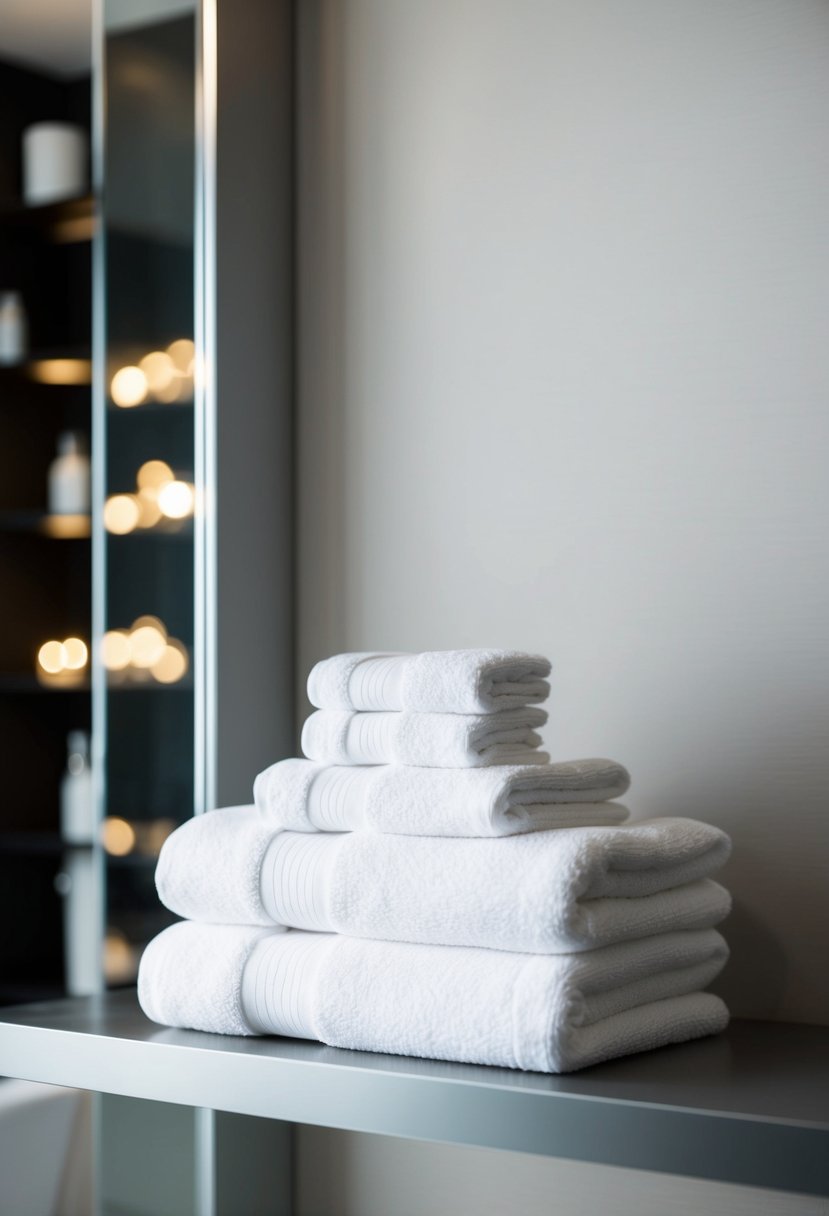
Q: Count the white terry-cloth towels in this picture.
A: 5